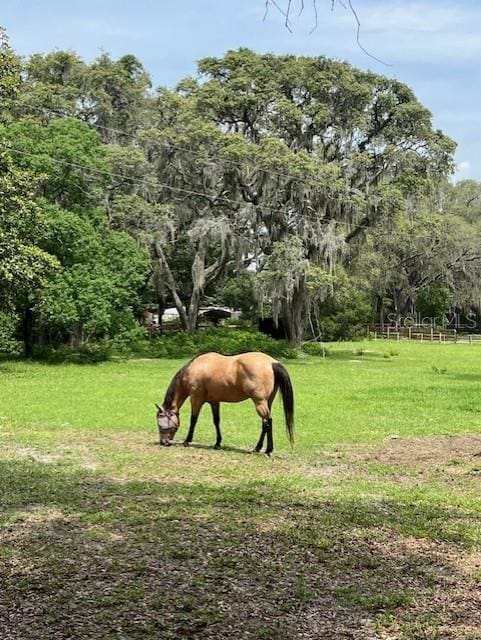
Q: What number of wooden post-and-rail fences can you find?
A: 1